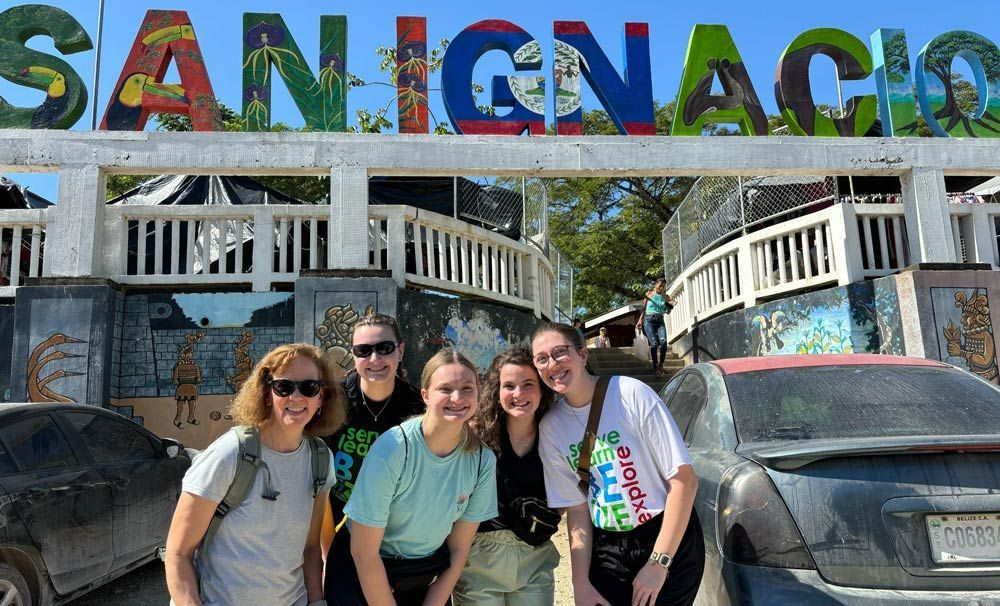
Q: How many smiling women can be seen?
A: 5